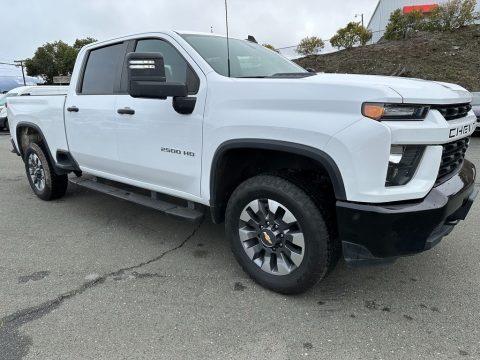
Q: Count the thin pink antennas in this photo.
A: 0